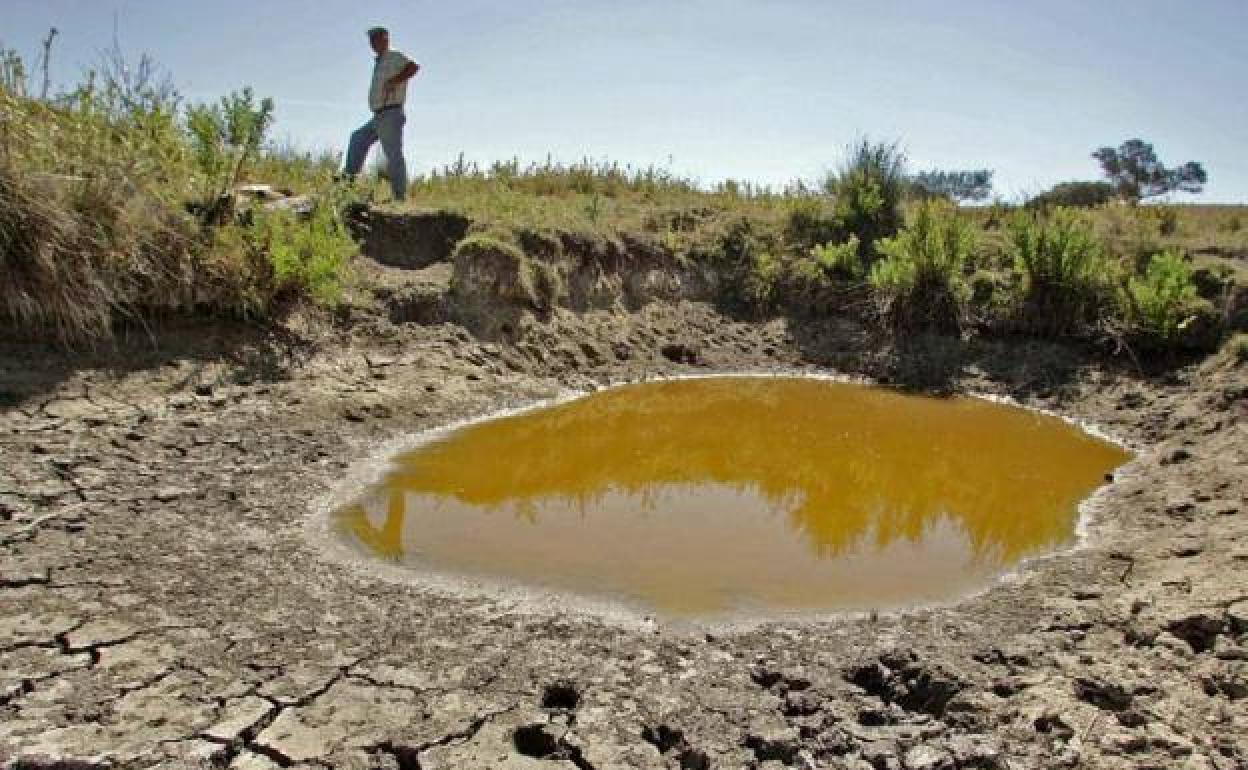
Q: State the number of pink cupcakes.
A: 0